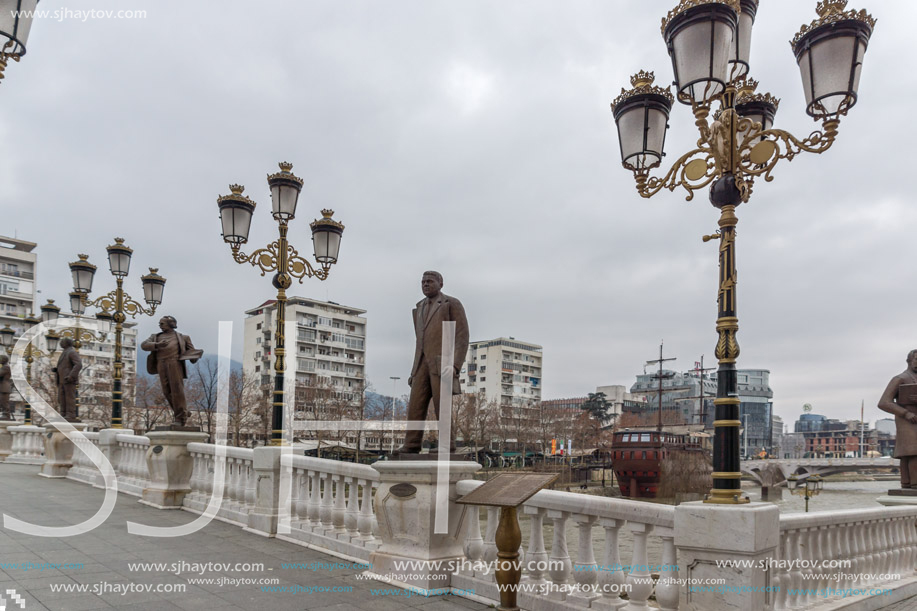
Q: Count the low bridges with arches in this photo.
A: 1